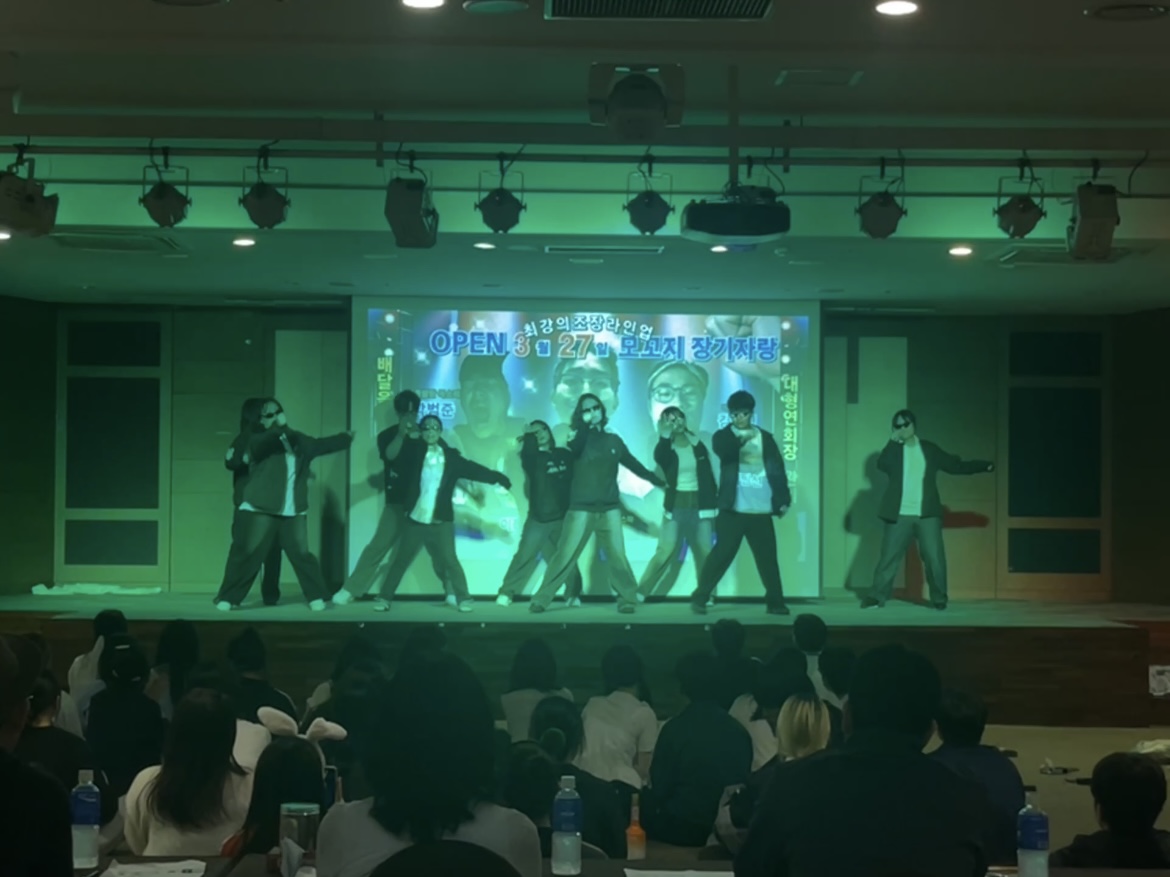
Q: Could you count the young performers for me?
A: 9